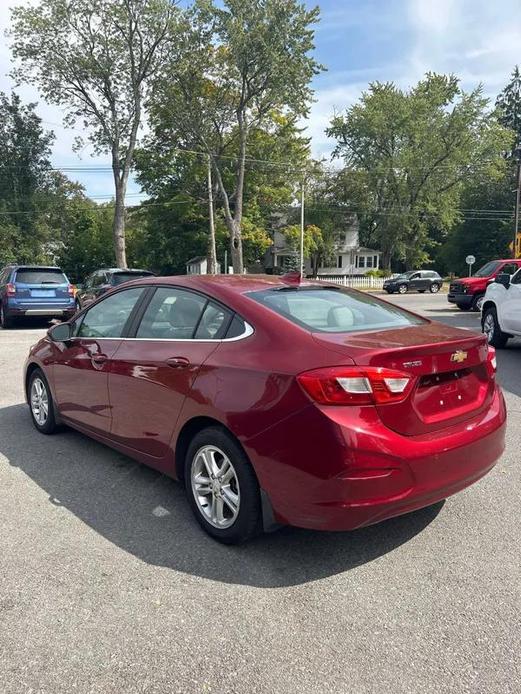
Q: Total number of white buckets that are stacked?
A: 0